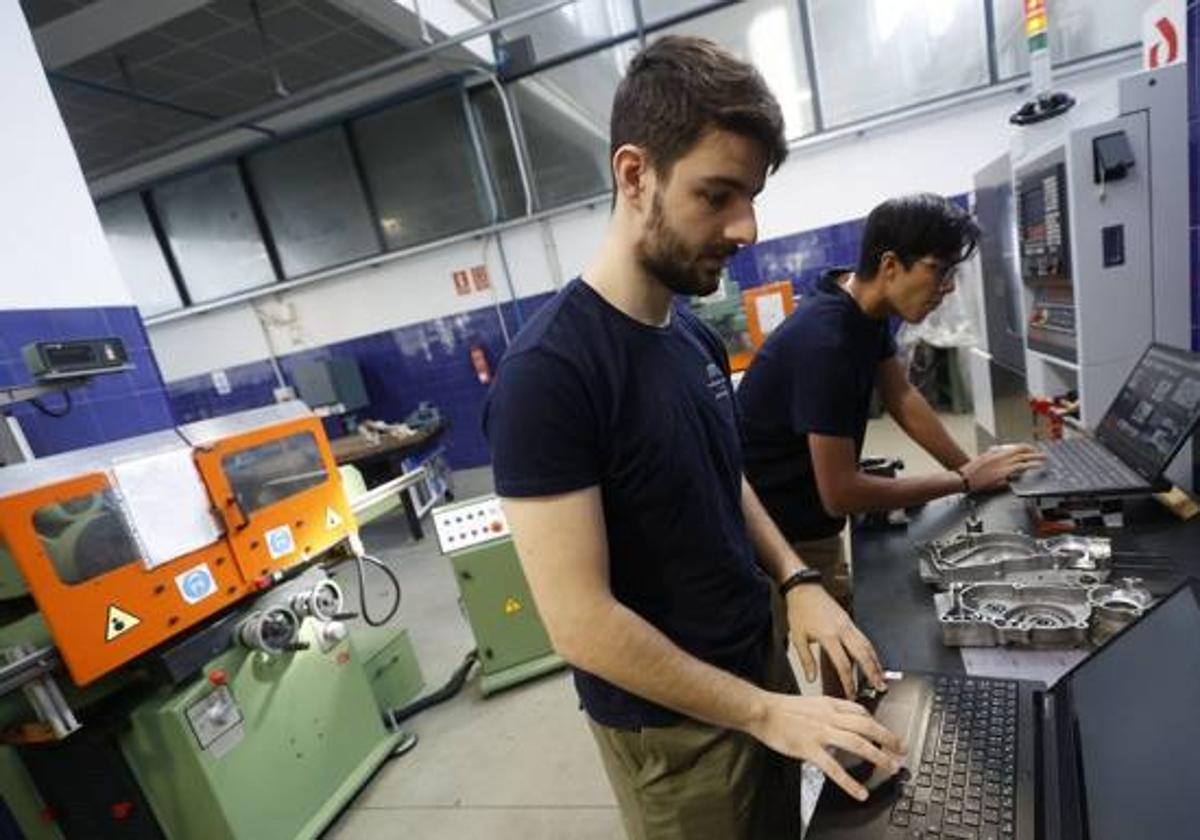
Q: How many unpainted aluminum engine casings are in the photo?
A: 2